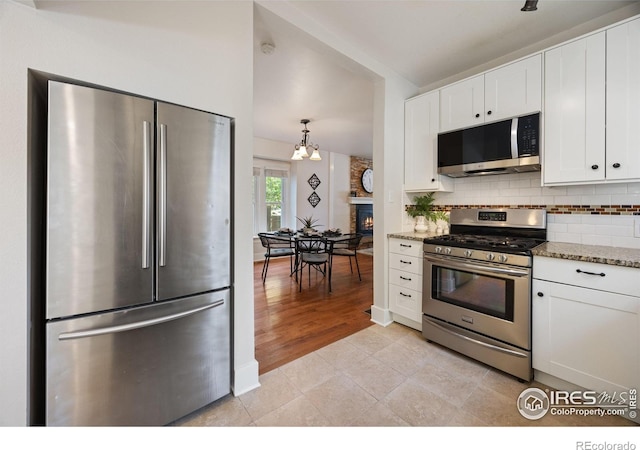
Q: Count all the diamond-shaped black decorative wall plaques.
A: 2